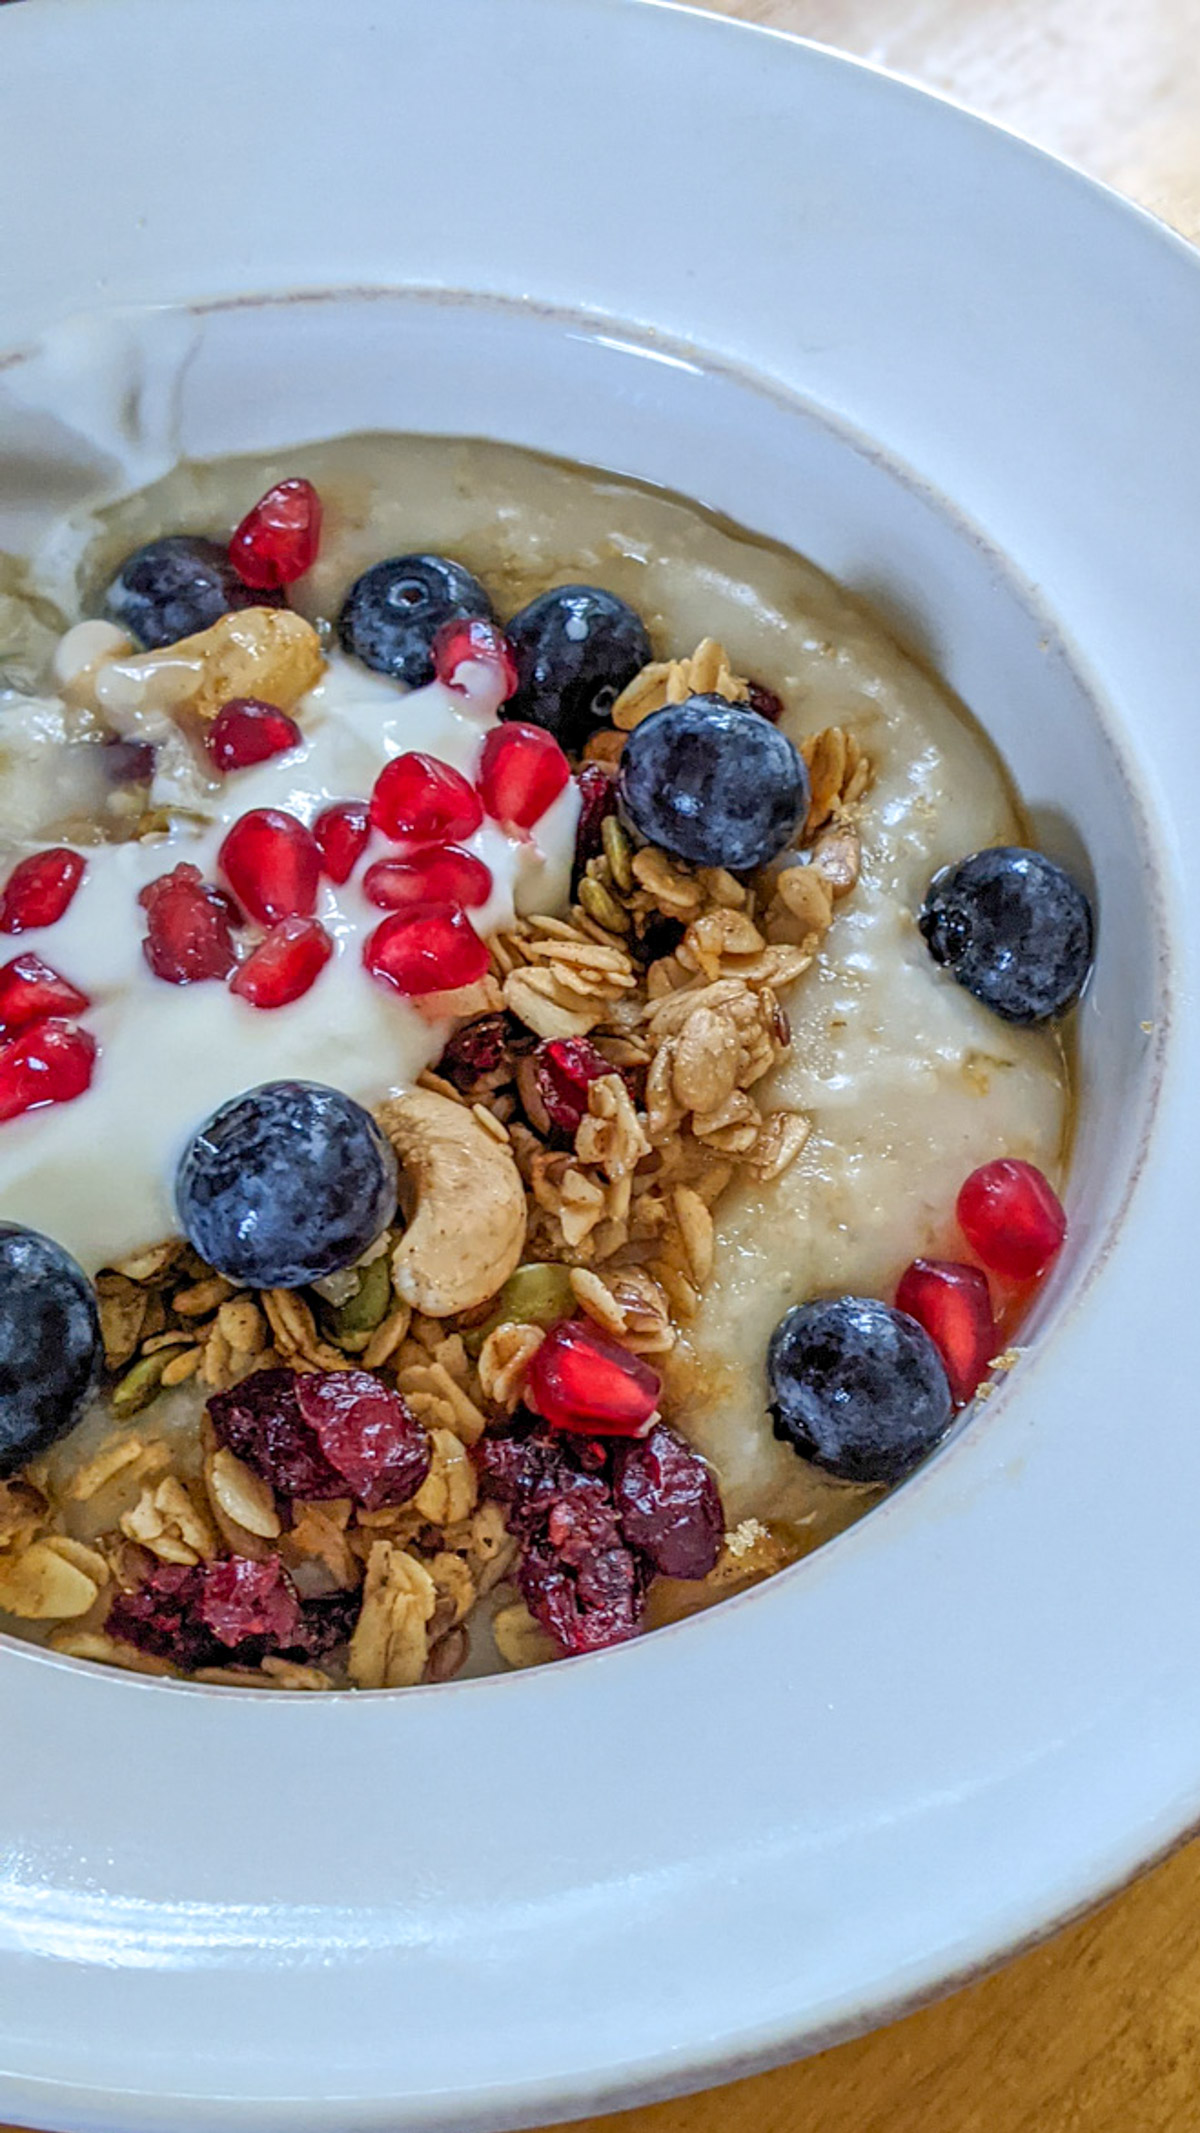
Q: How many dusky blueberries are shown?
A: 8